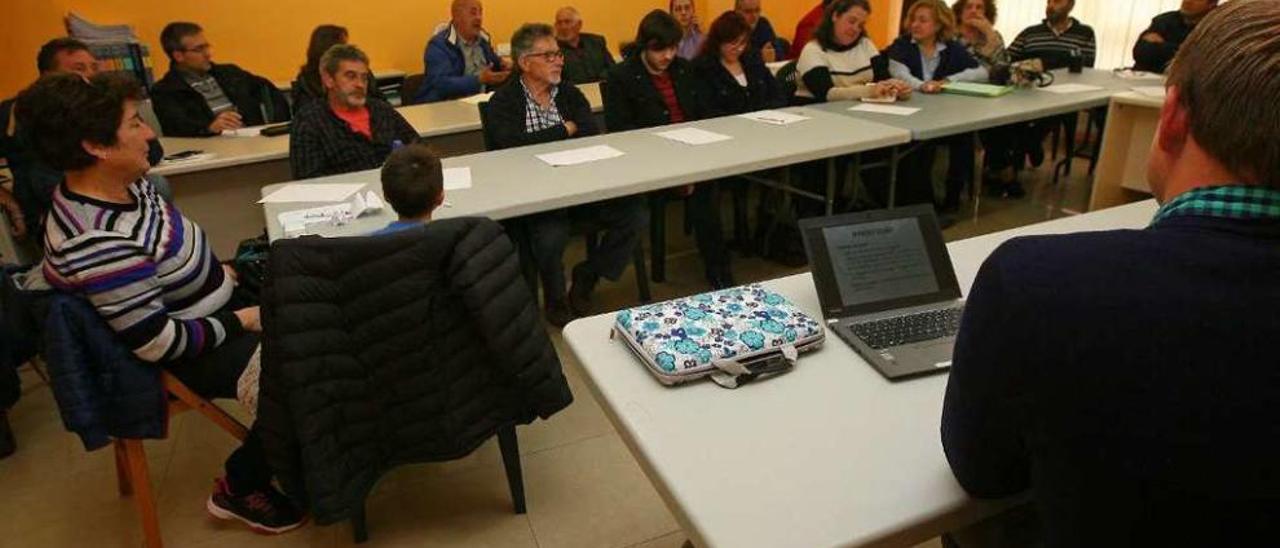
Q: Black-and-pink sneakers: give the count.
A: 1